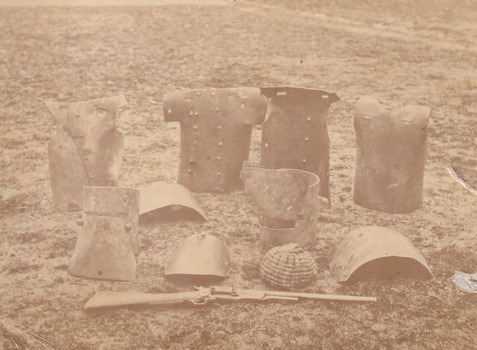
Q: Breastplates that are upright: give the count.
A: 4